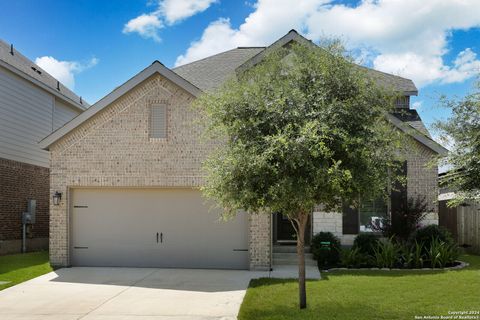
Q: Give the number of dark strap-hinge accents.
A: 3